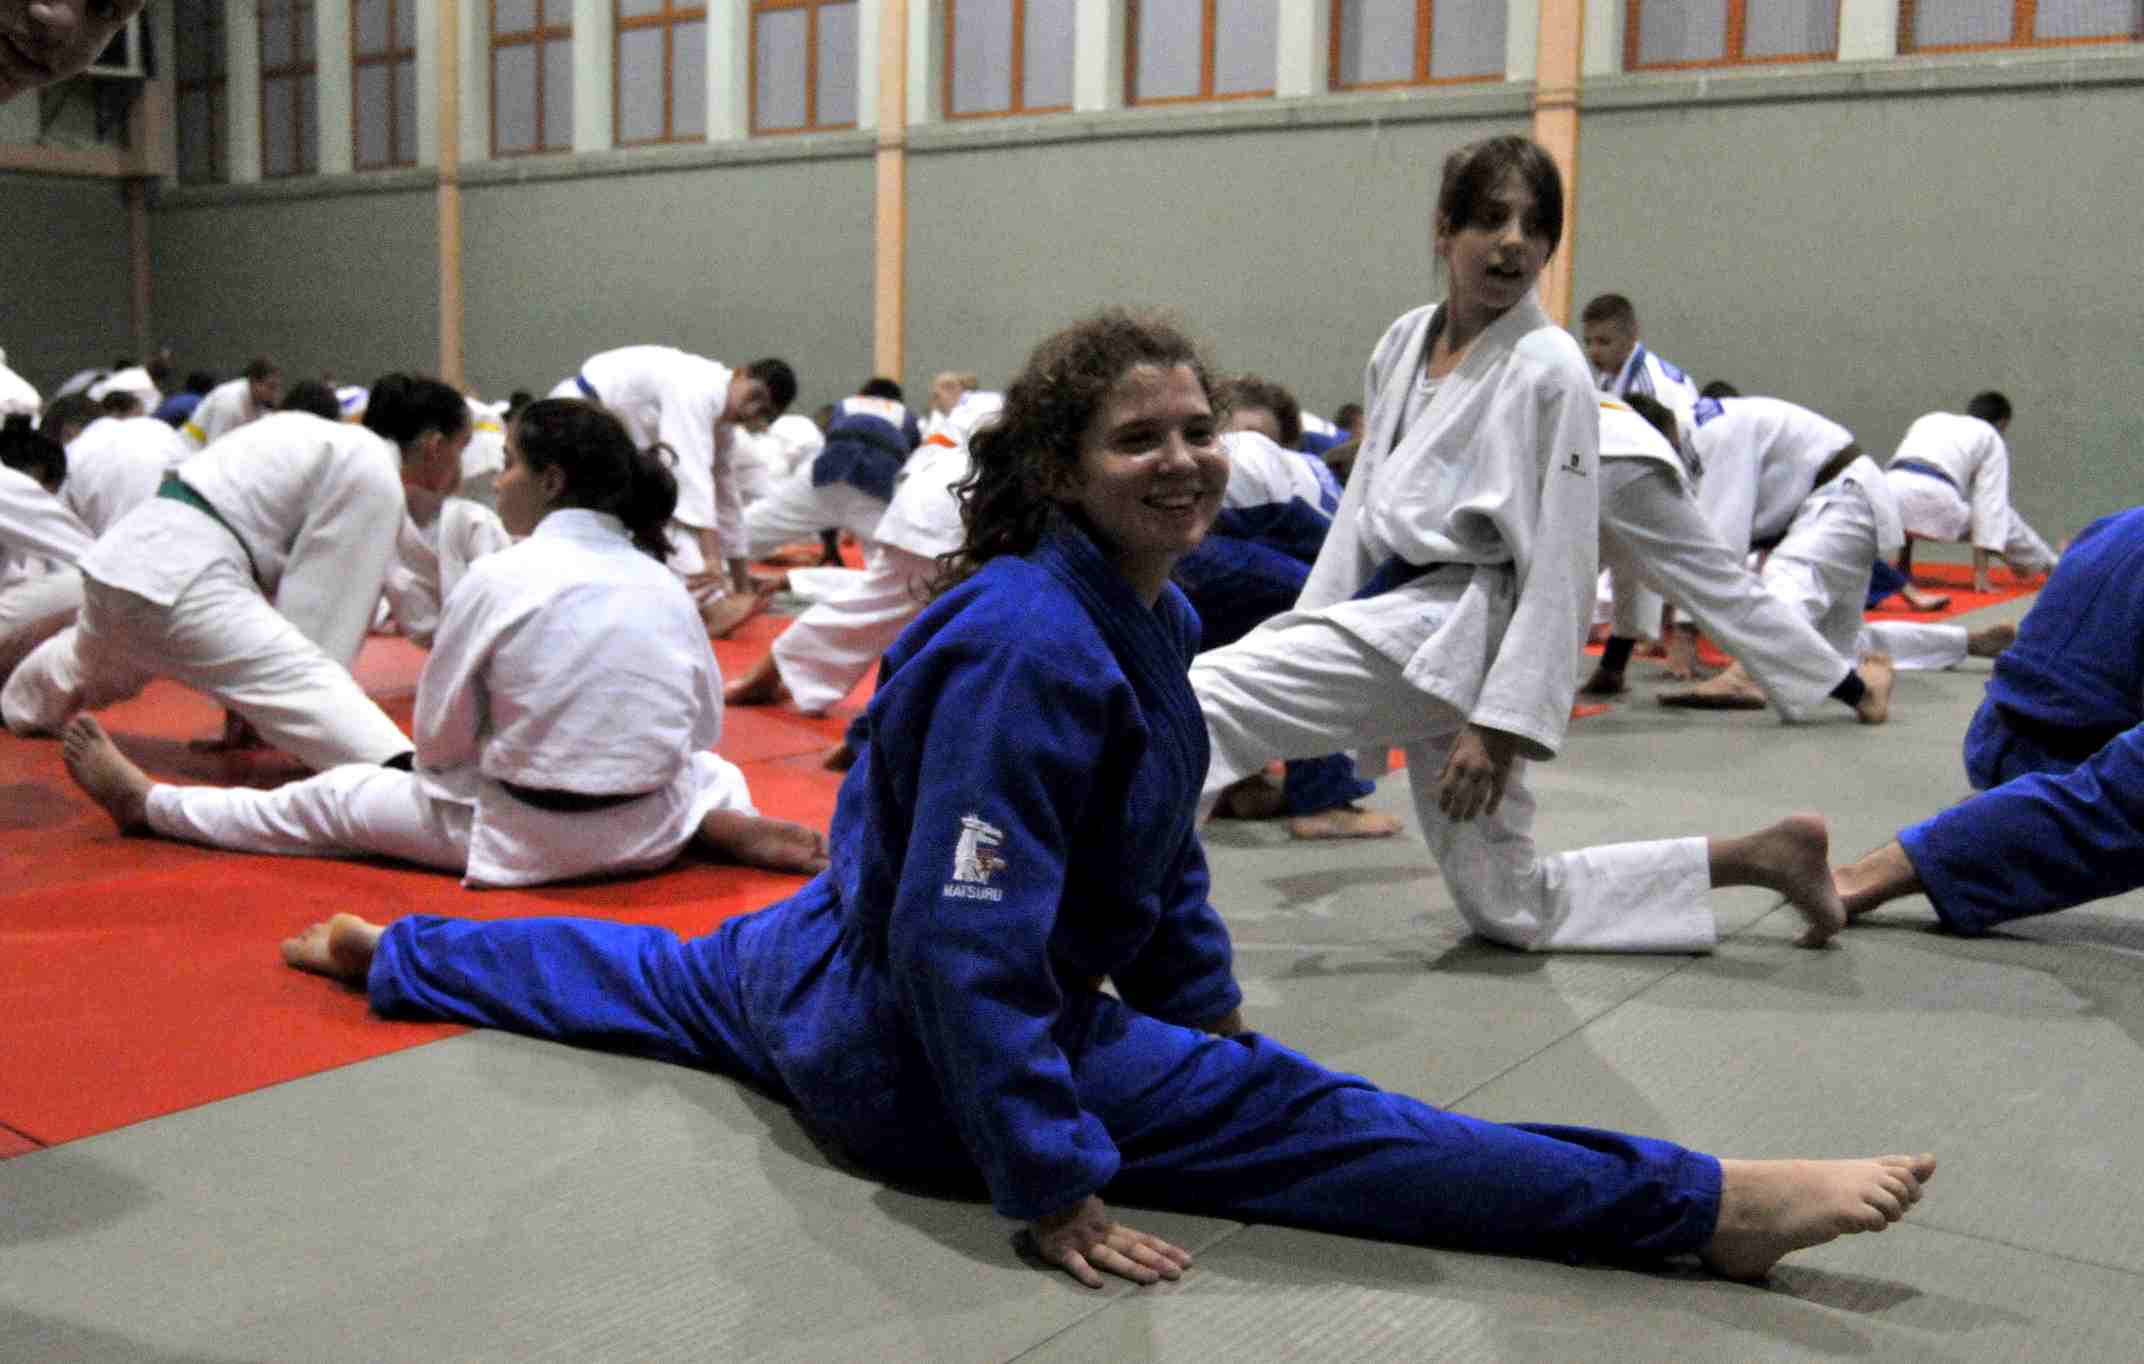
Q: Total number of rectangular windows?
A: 11